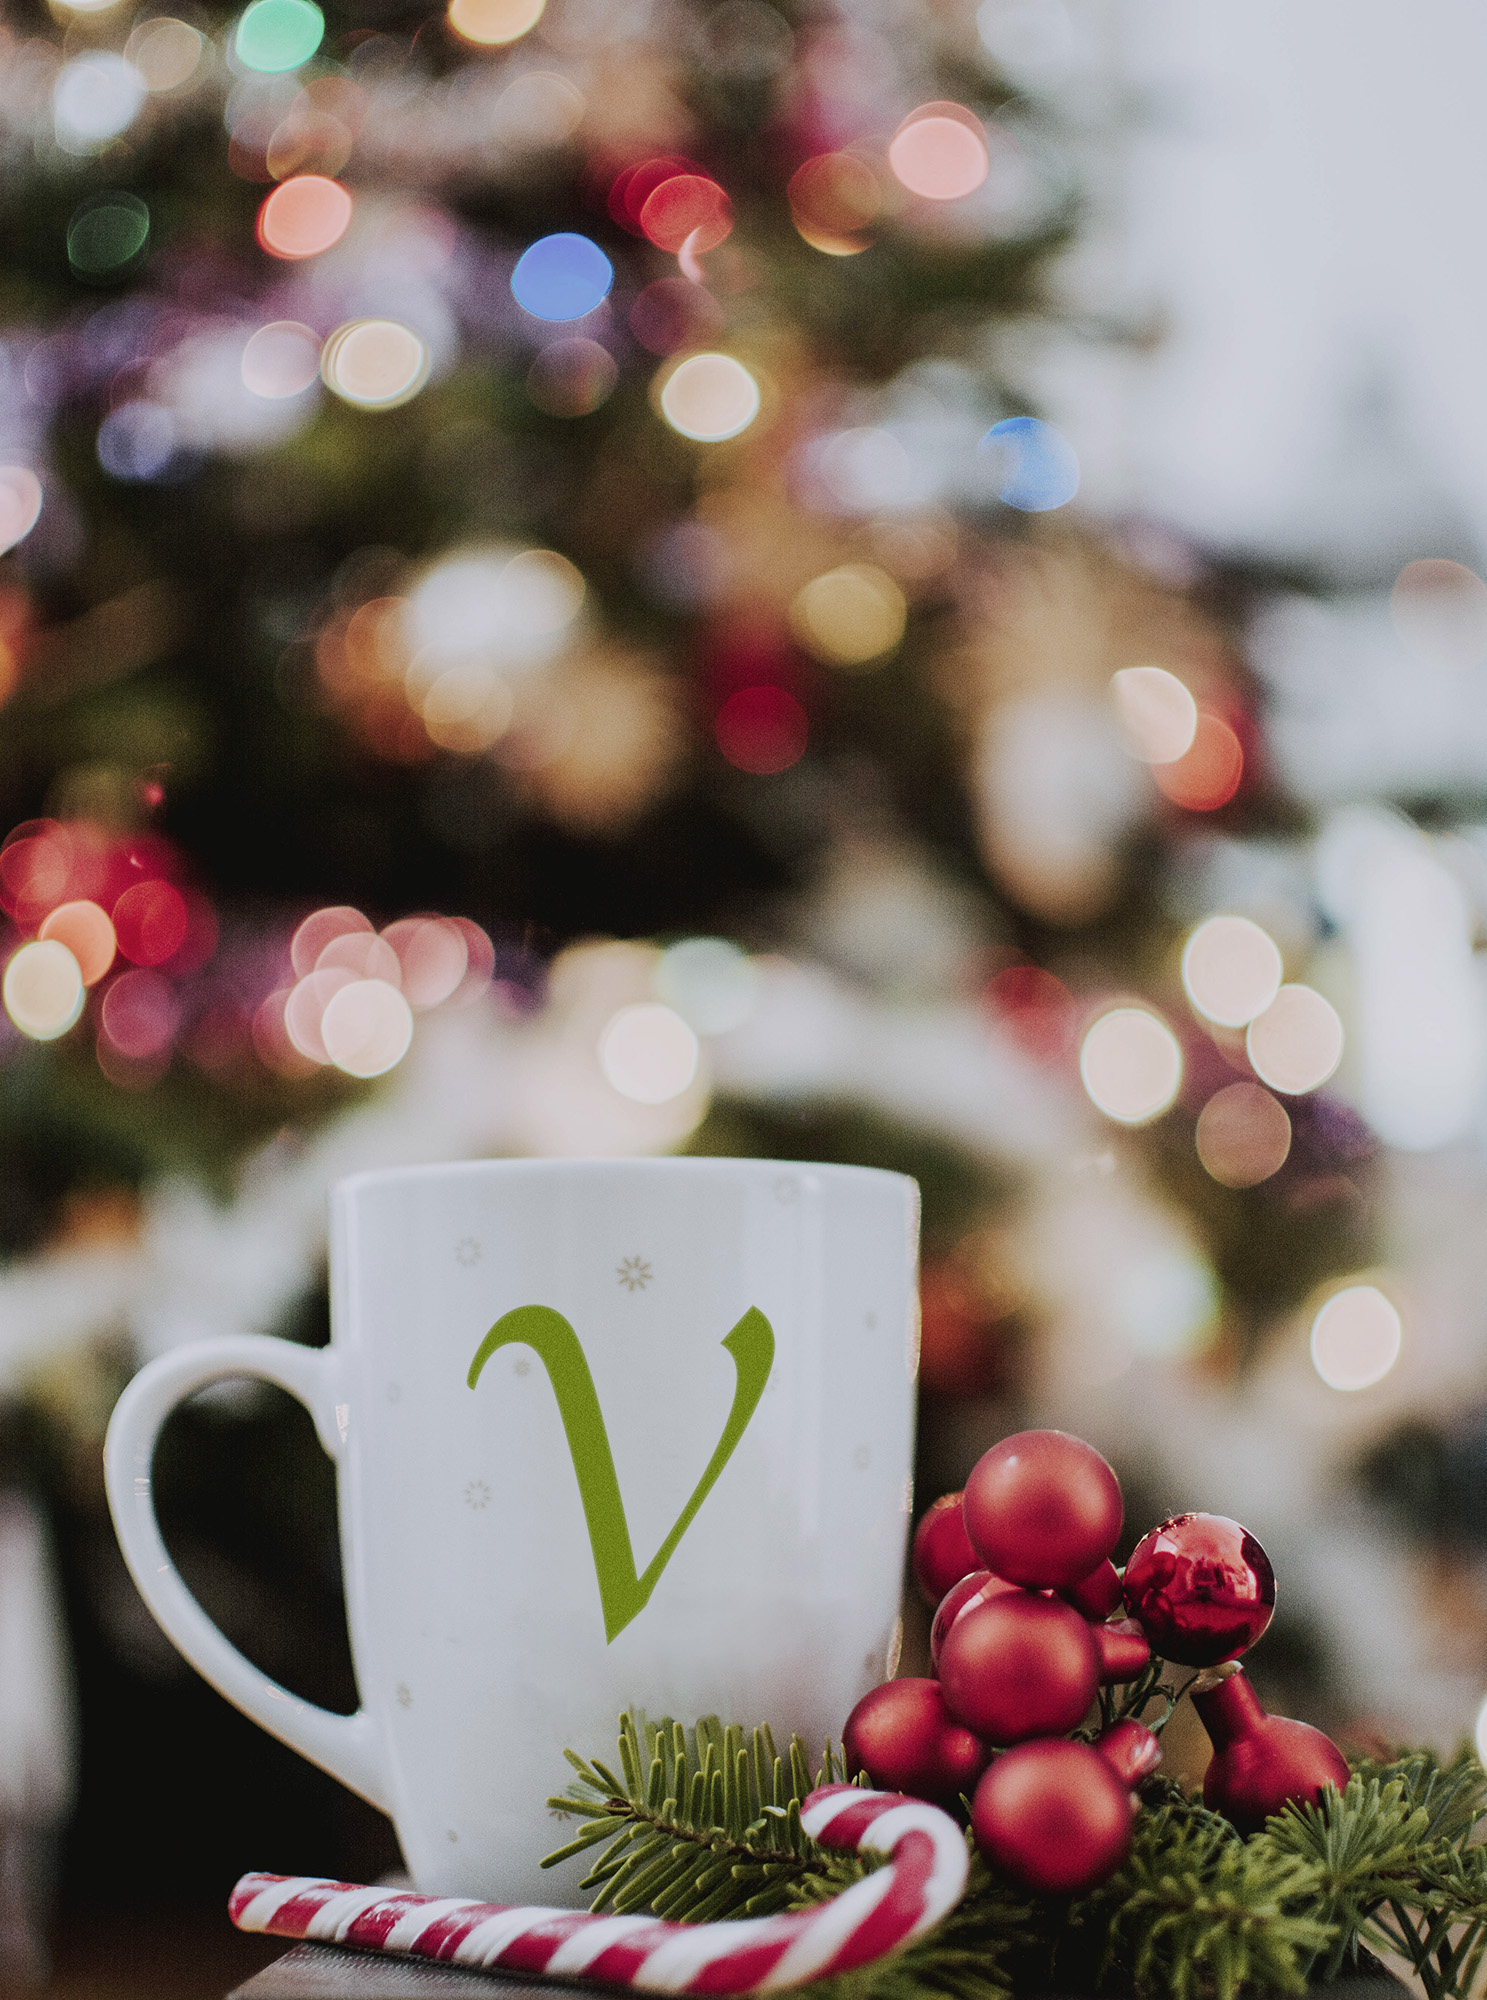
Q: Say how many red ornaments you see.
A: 8